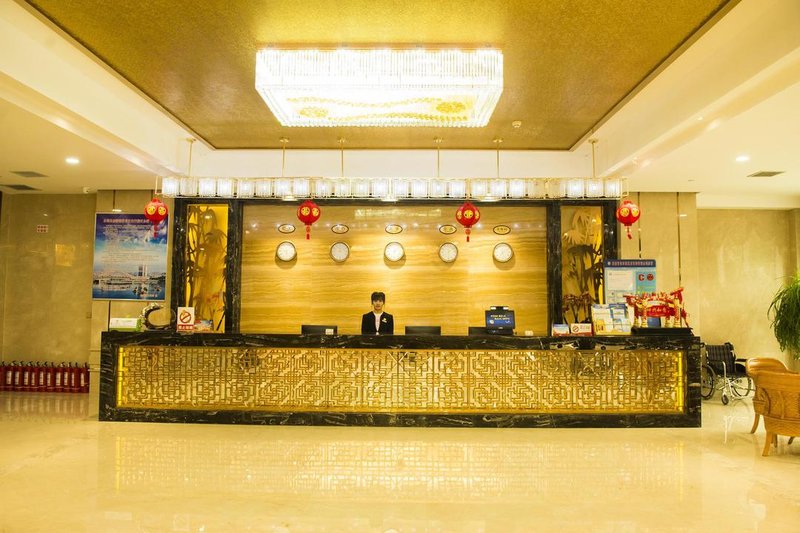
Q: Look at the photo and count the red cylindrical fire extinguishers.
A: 11